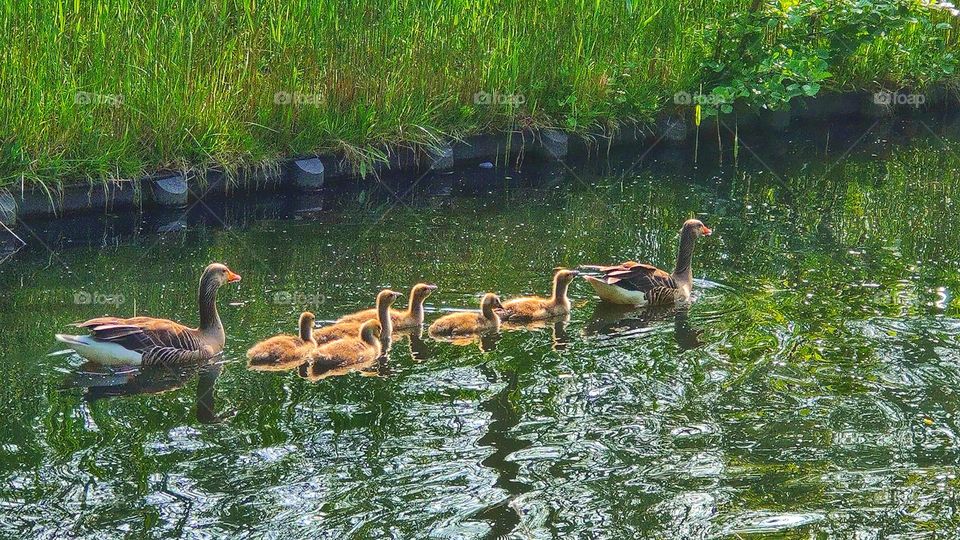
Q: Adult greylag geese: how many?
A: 2